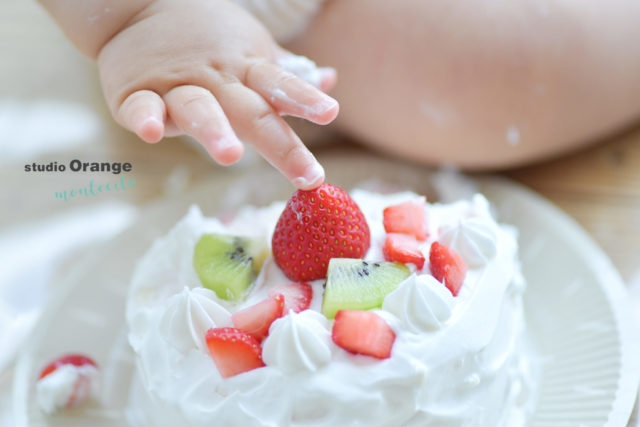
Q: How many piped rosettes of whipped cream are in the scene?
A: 4